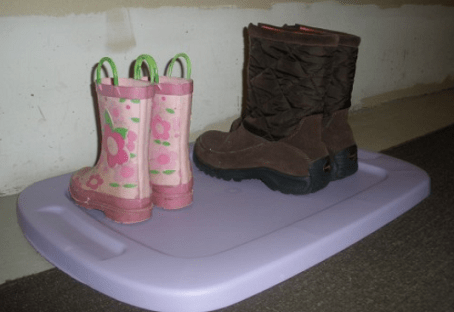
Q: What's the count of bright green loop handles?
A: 4